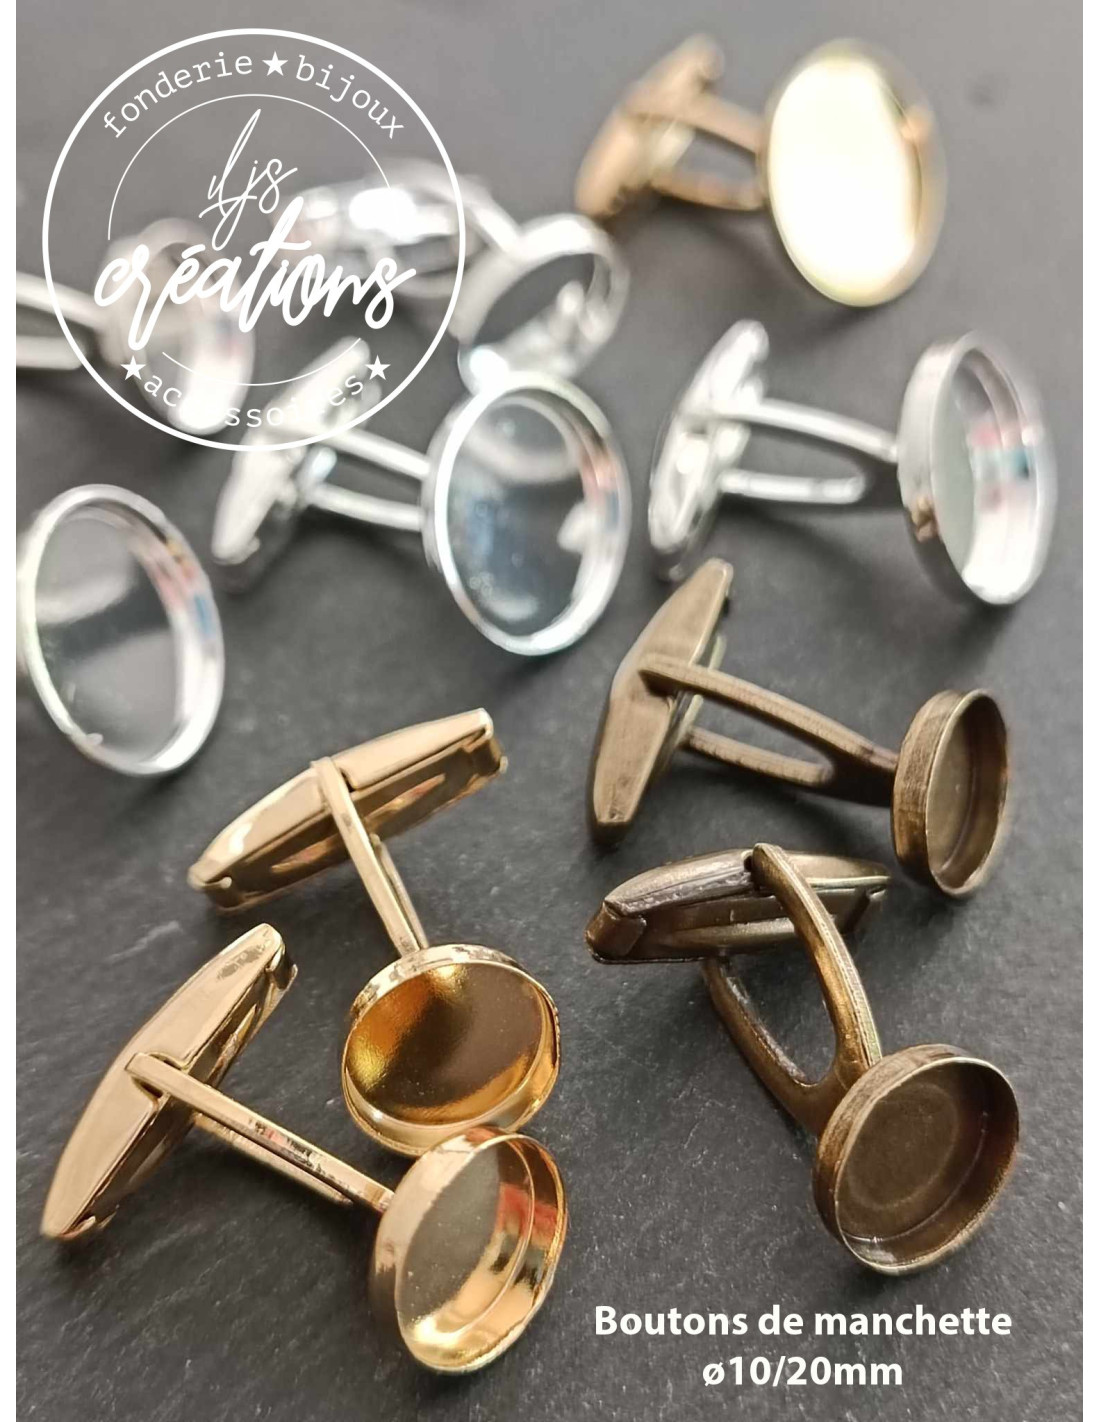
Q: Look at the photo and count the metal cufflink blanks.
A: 10